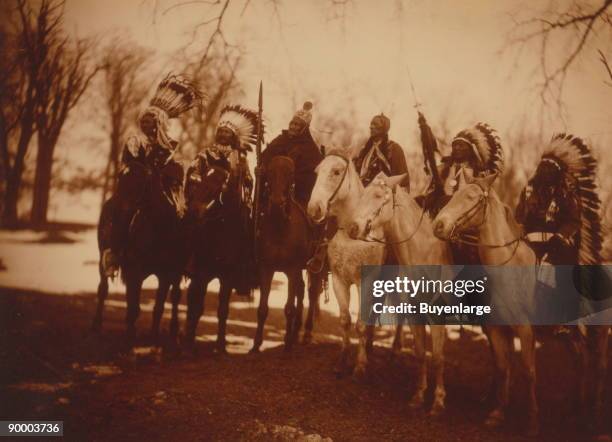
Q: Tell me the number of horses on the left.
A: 3